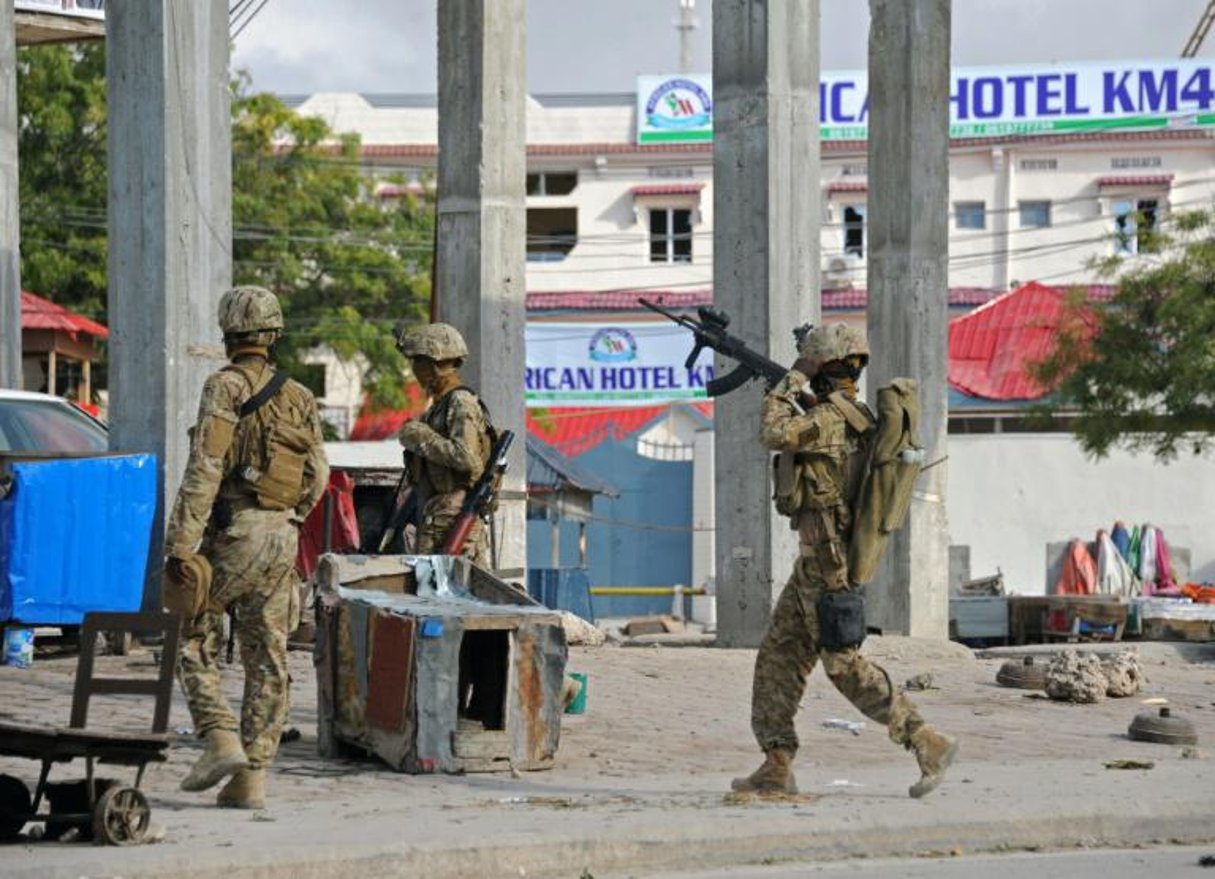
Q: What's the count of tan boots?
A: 4